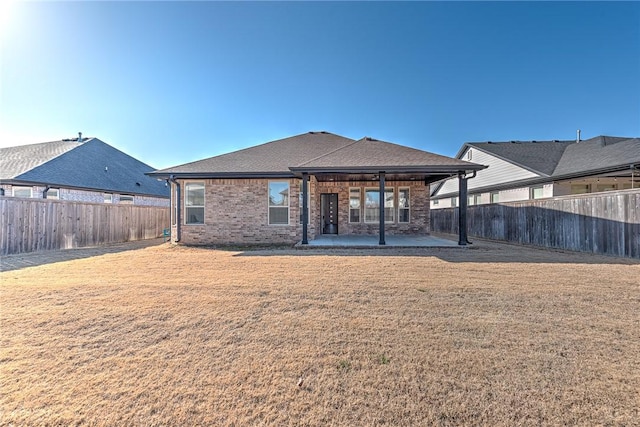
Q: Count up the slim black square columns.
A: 3